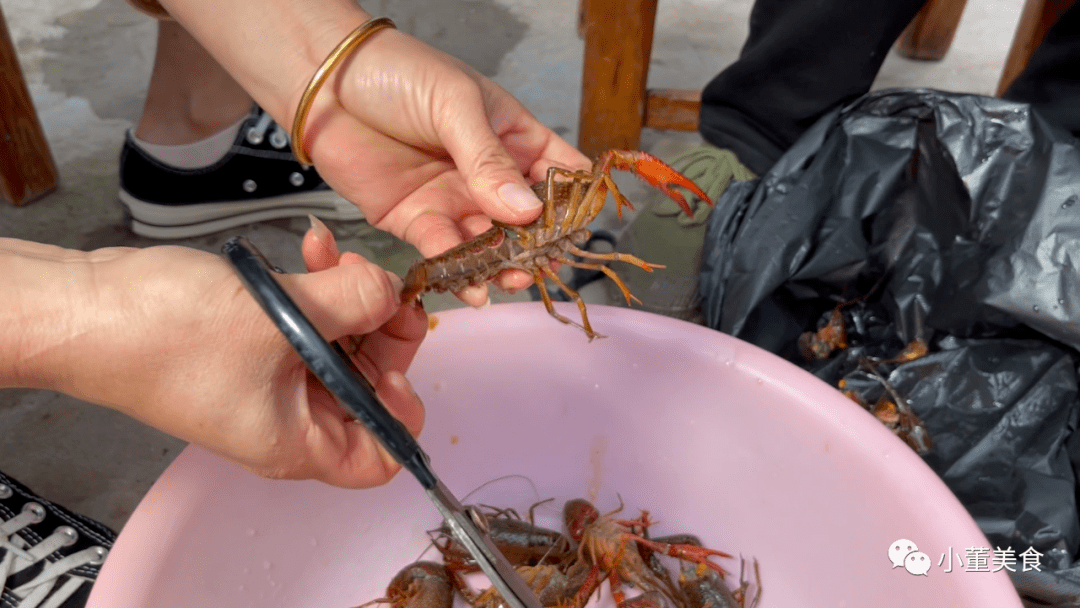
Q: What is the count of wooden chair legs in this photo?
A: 4